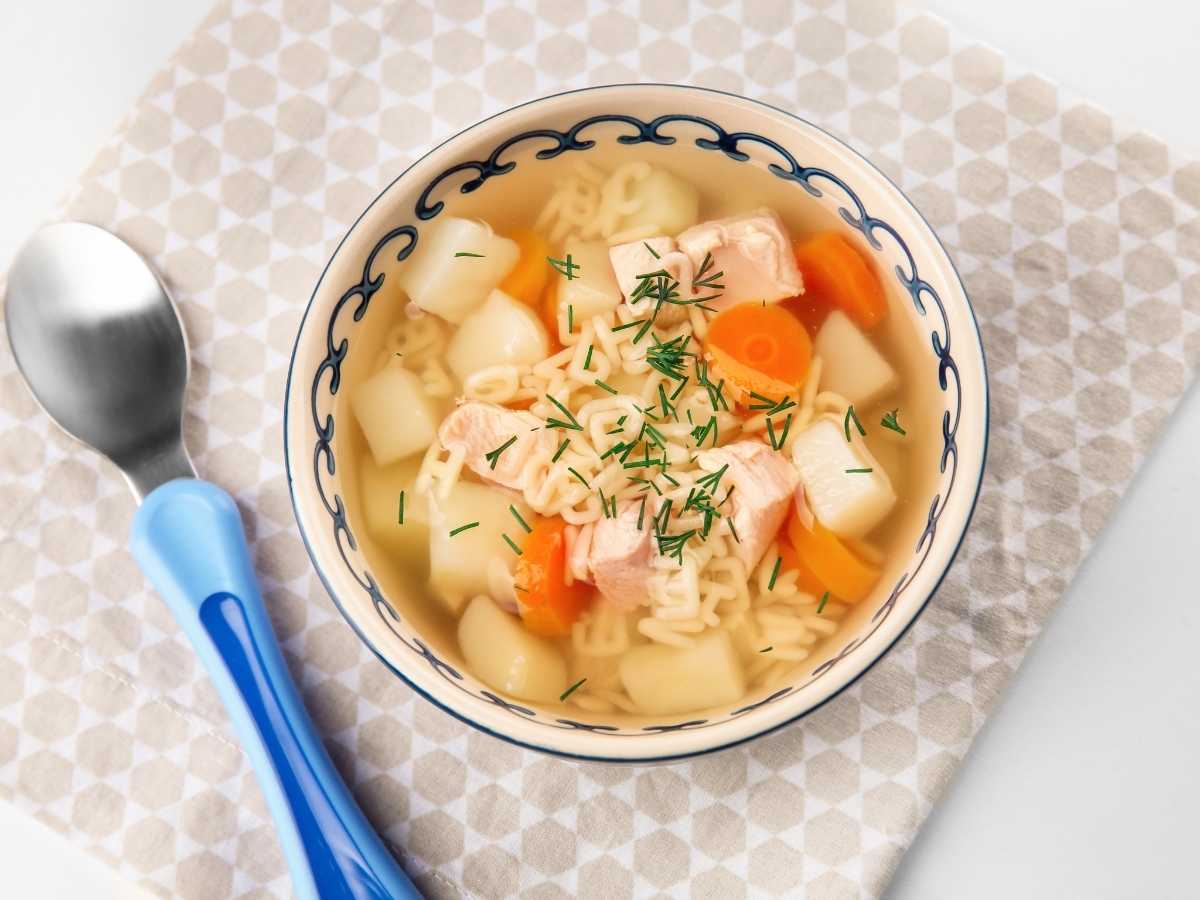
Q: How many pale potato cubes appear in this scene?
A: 11